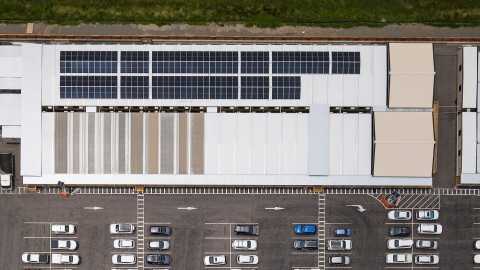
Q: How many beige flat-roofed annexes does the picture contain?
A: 2